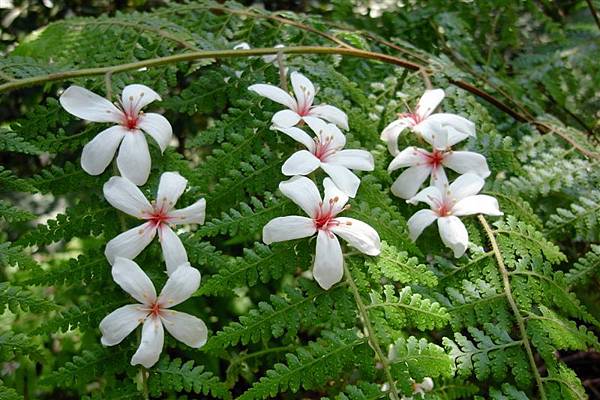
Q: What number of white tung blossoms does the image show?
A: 9